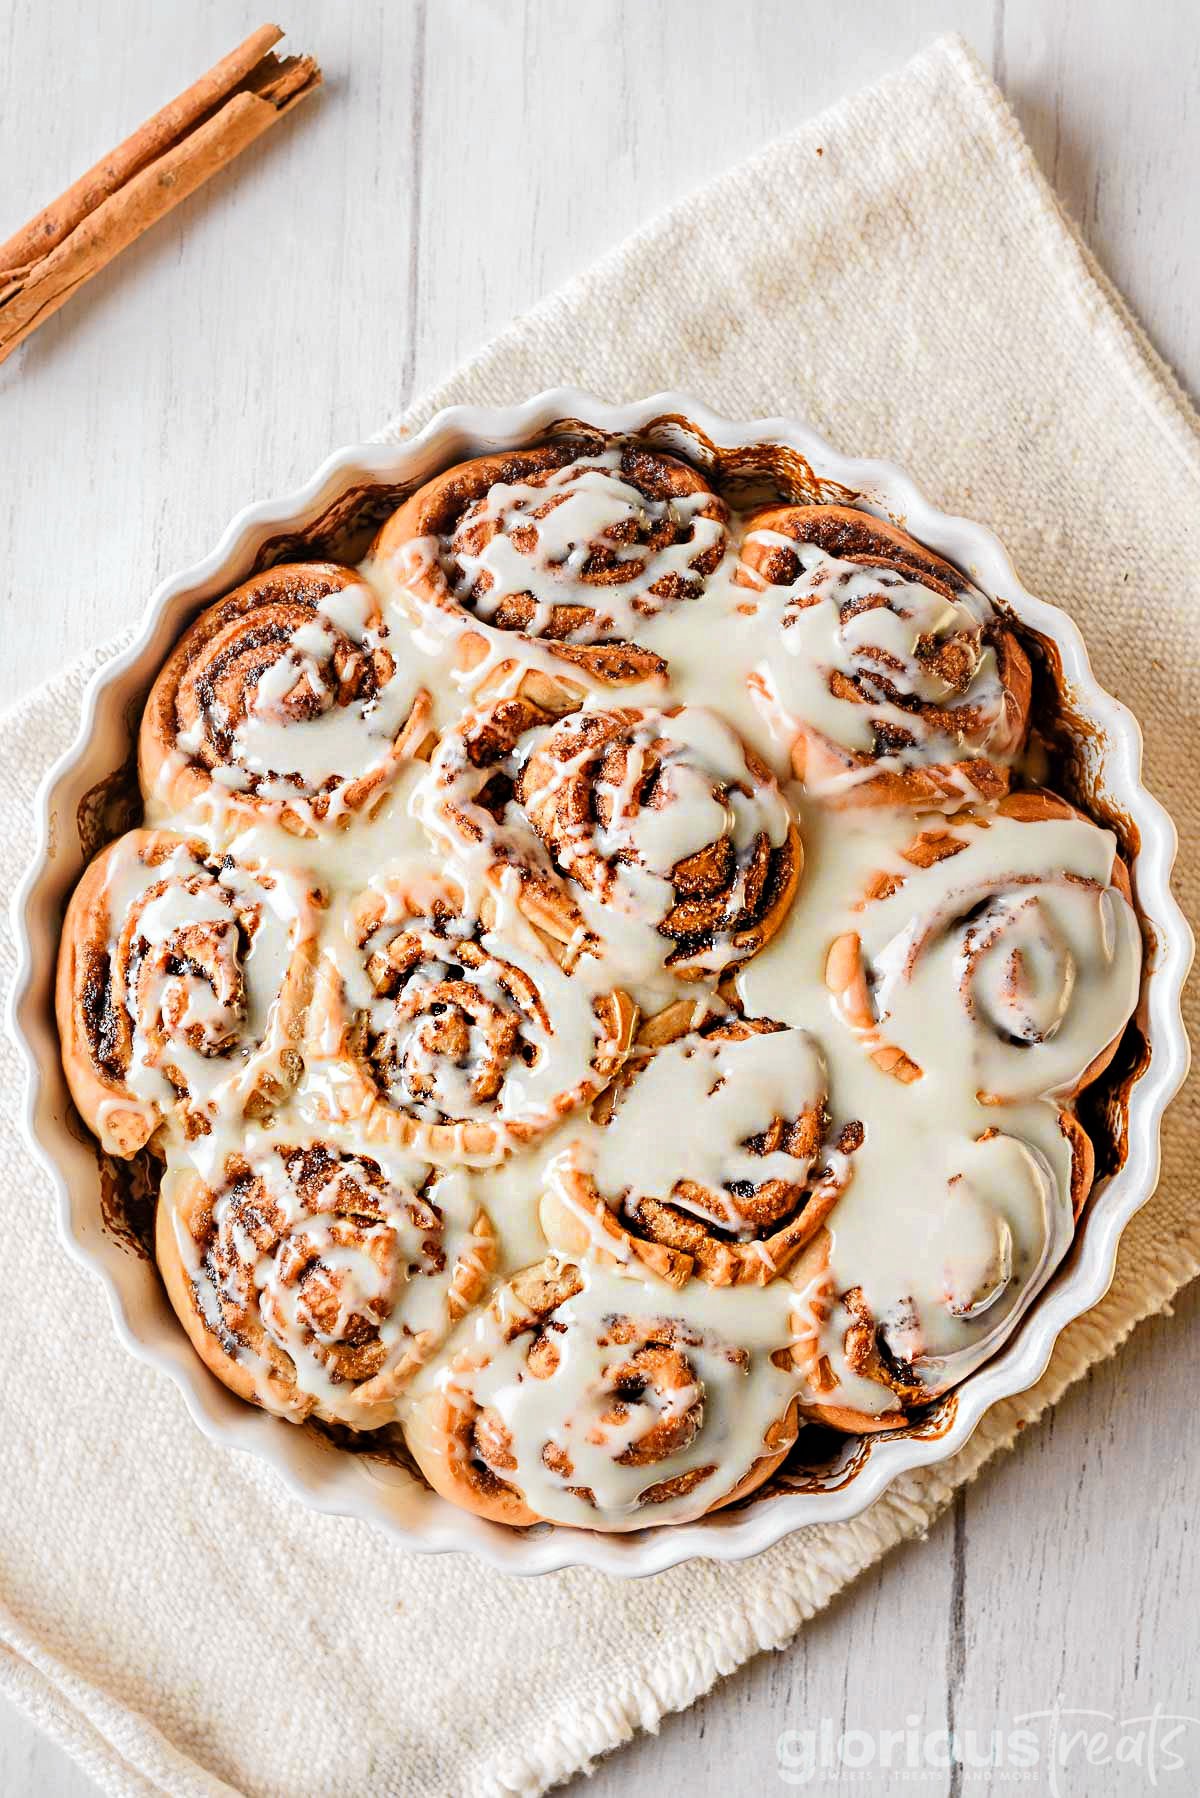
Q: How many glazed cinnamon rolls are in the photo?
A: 11